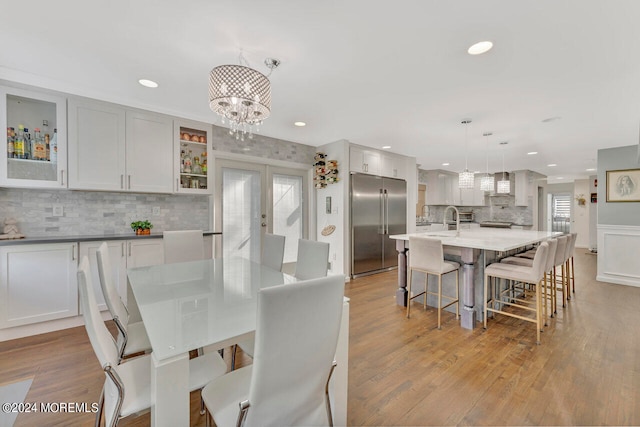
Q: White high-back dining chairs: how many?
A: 6